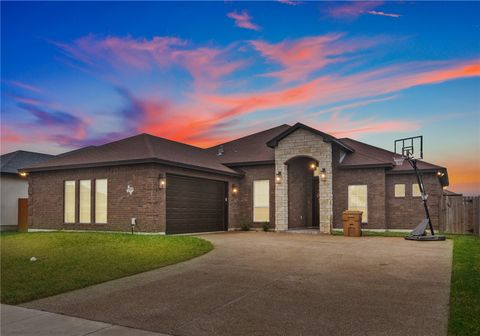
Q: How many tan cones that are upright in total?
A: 0